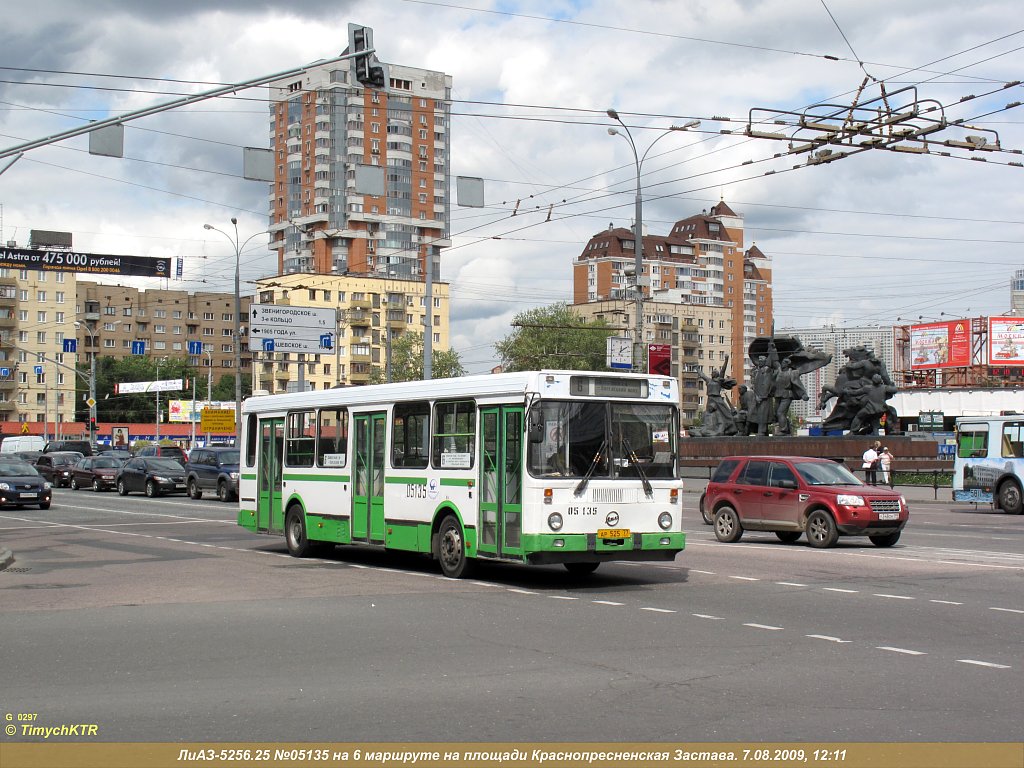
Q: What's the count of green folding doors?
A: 3